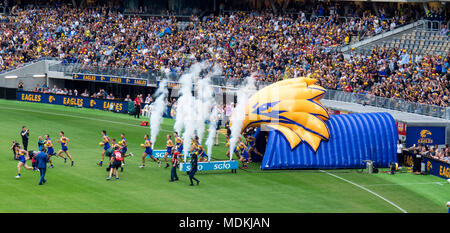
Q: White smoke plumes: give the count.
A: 6